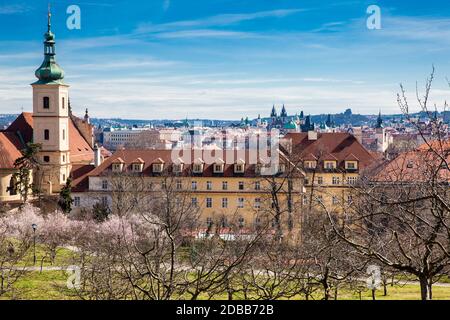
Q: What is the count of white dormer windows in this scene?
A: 12